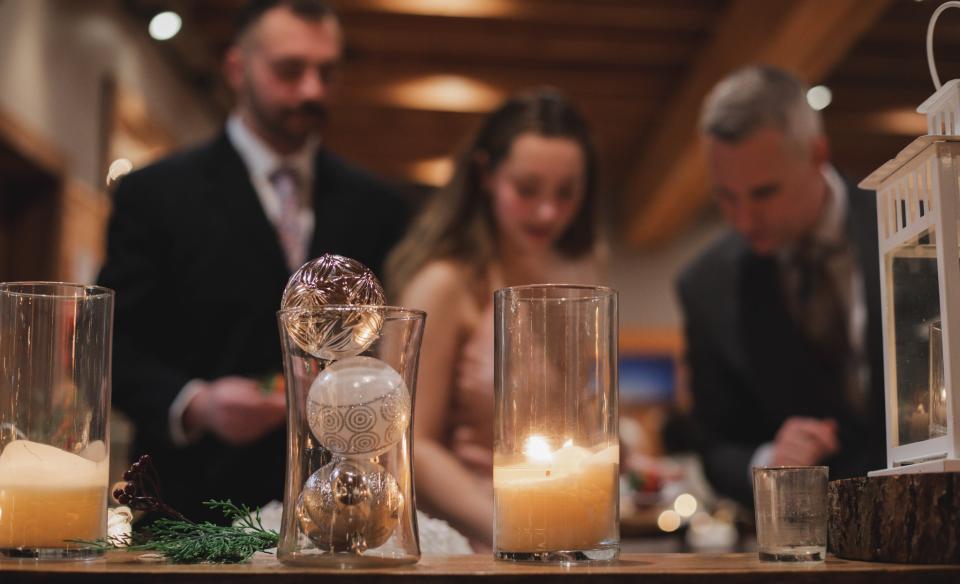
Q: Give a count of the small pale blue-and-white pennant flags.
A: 0